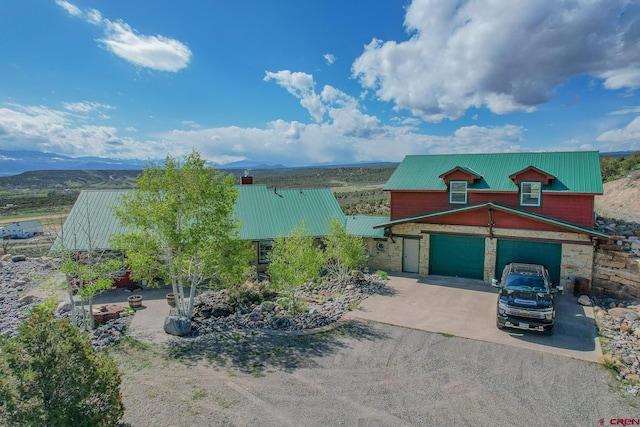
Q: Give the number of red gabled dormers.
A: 2